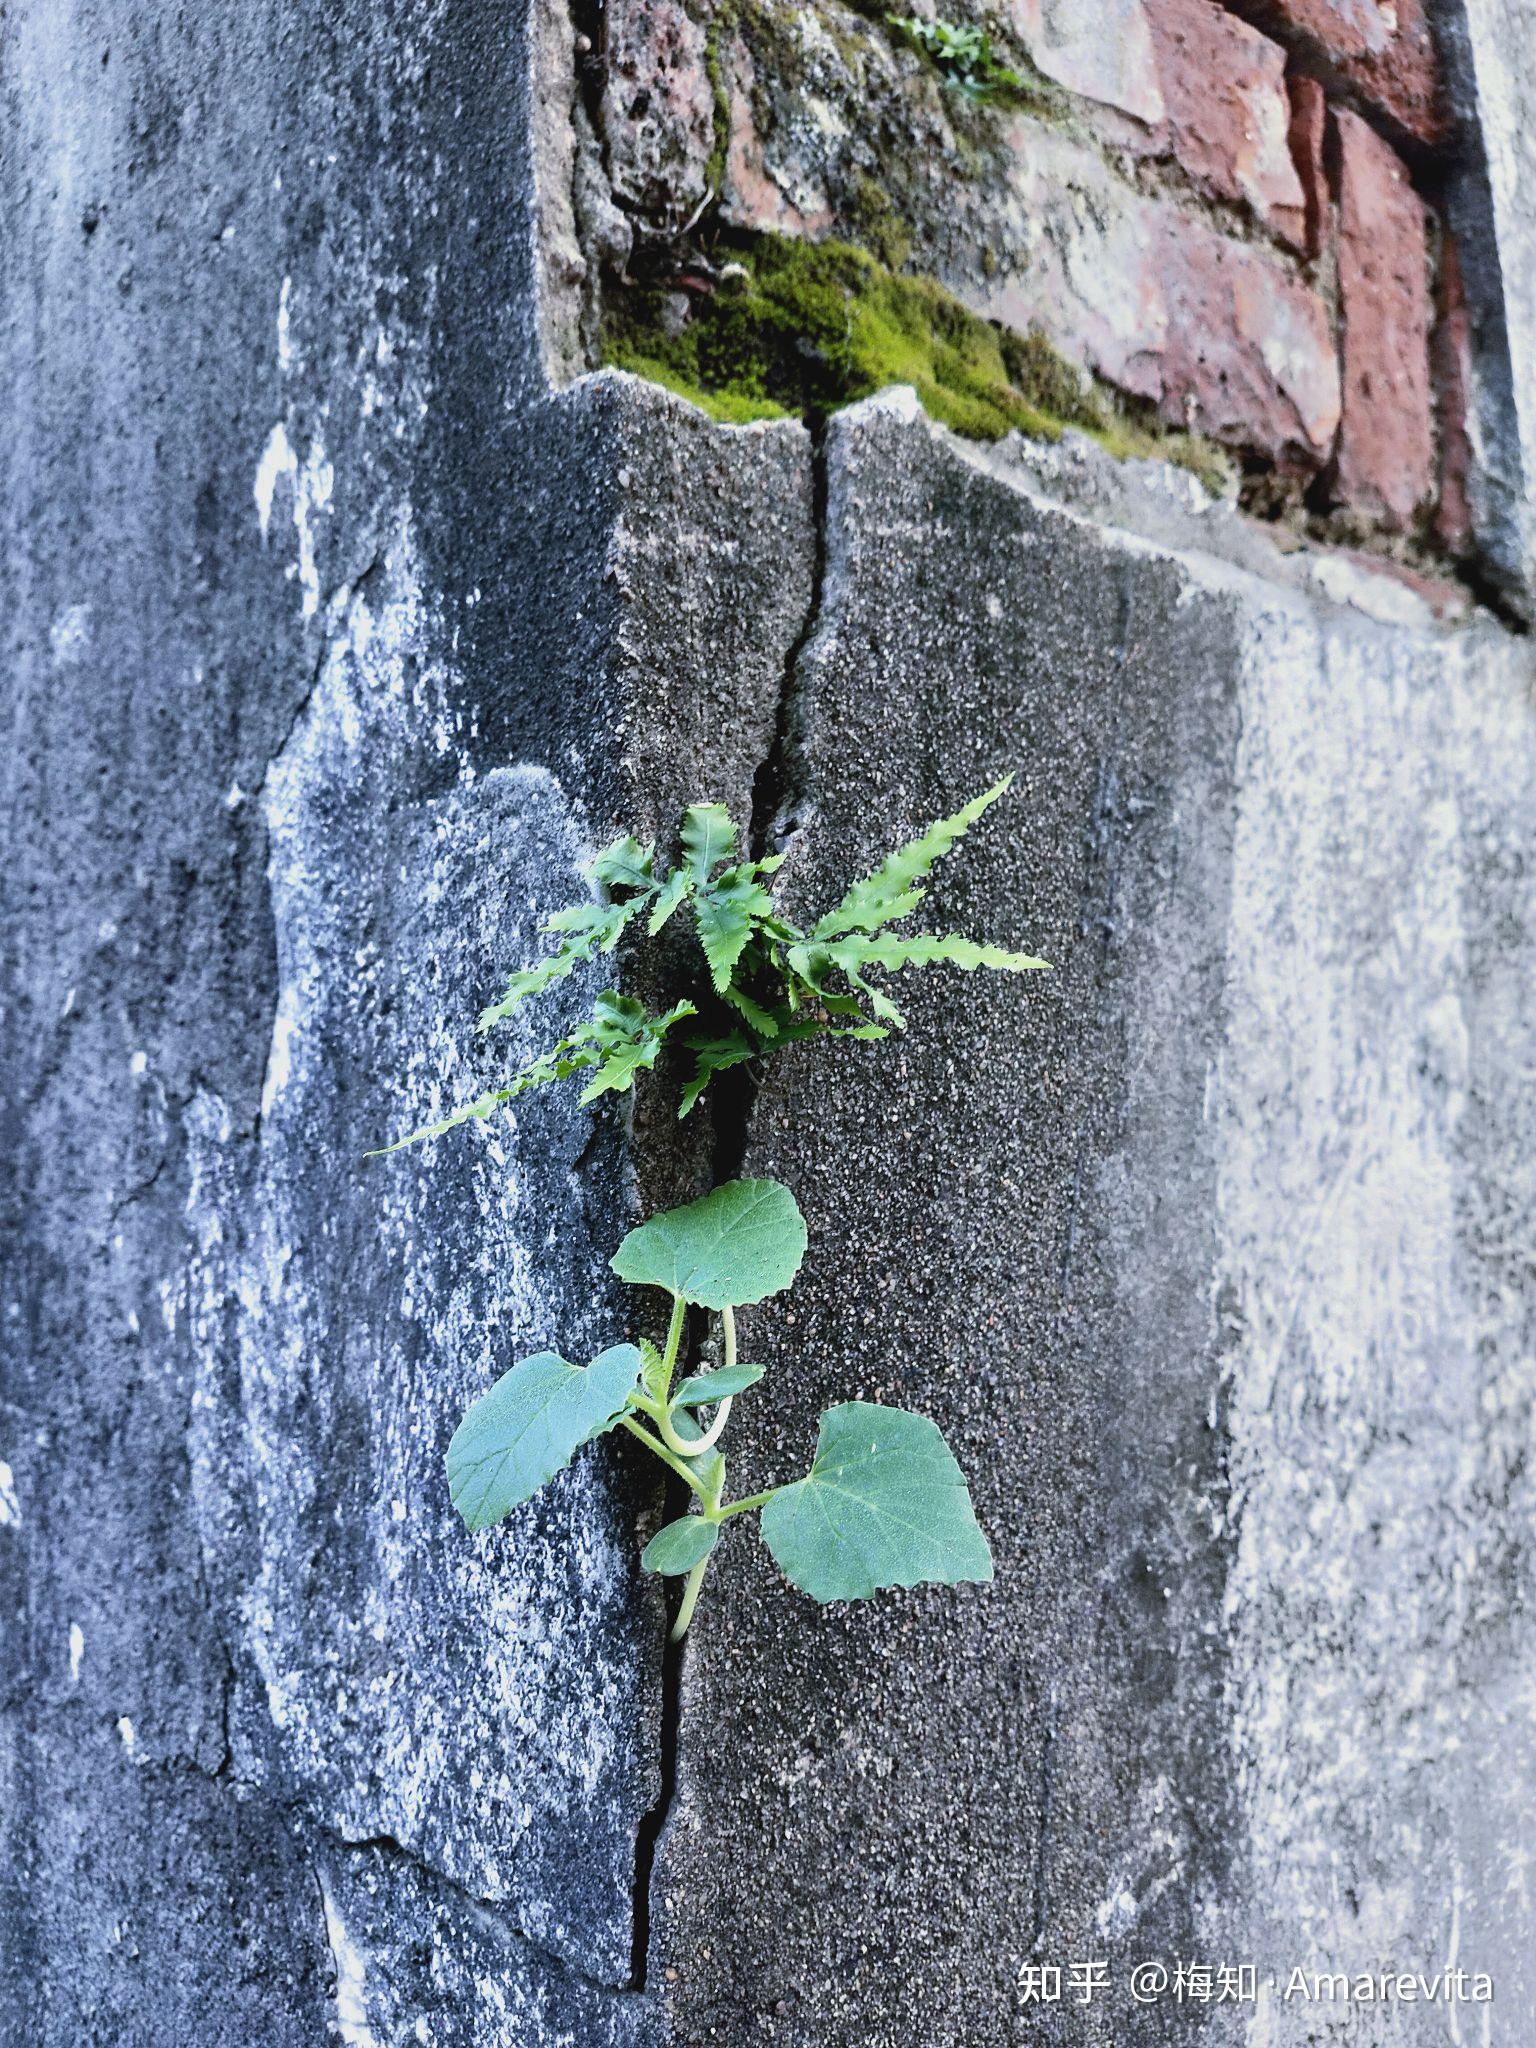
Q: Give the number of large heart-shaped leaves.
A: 3